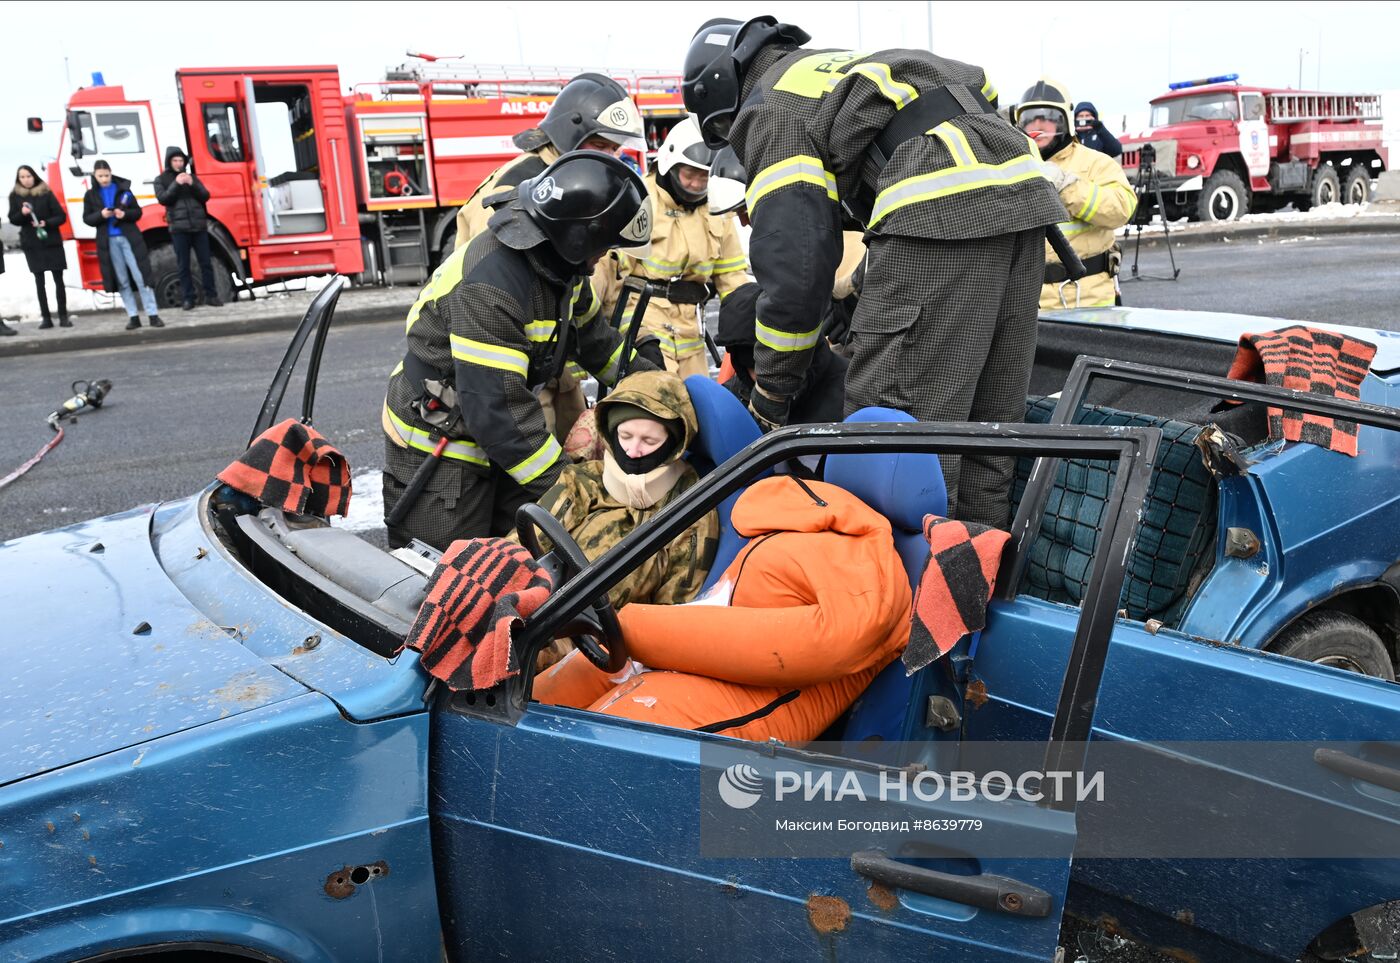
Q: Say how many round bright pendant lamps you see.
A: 0